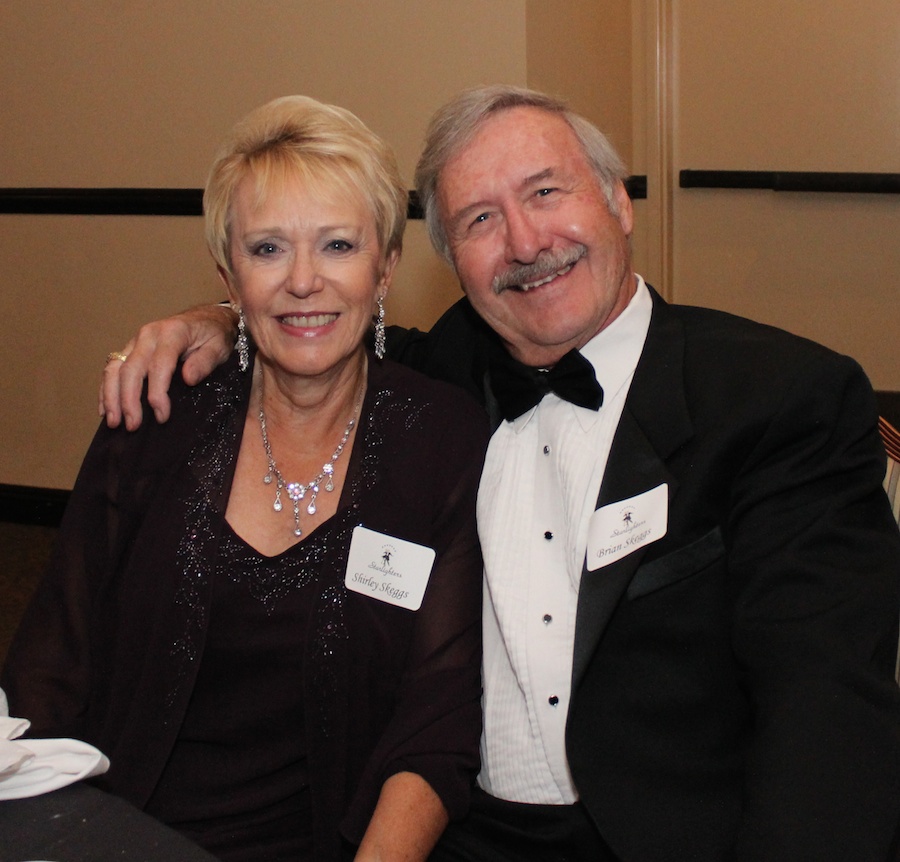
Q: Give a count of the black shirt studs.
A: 4